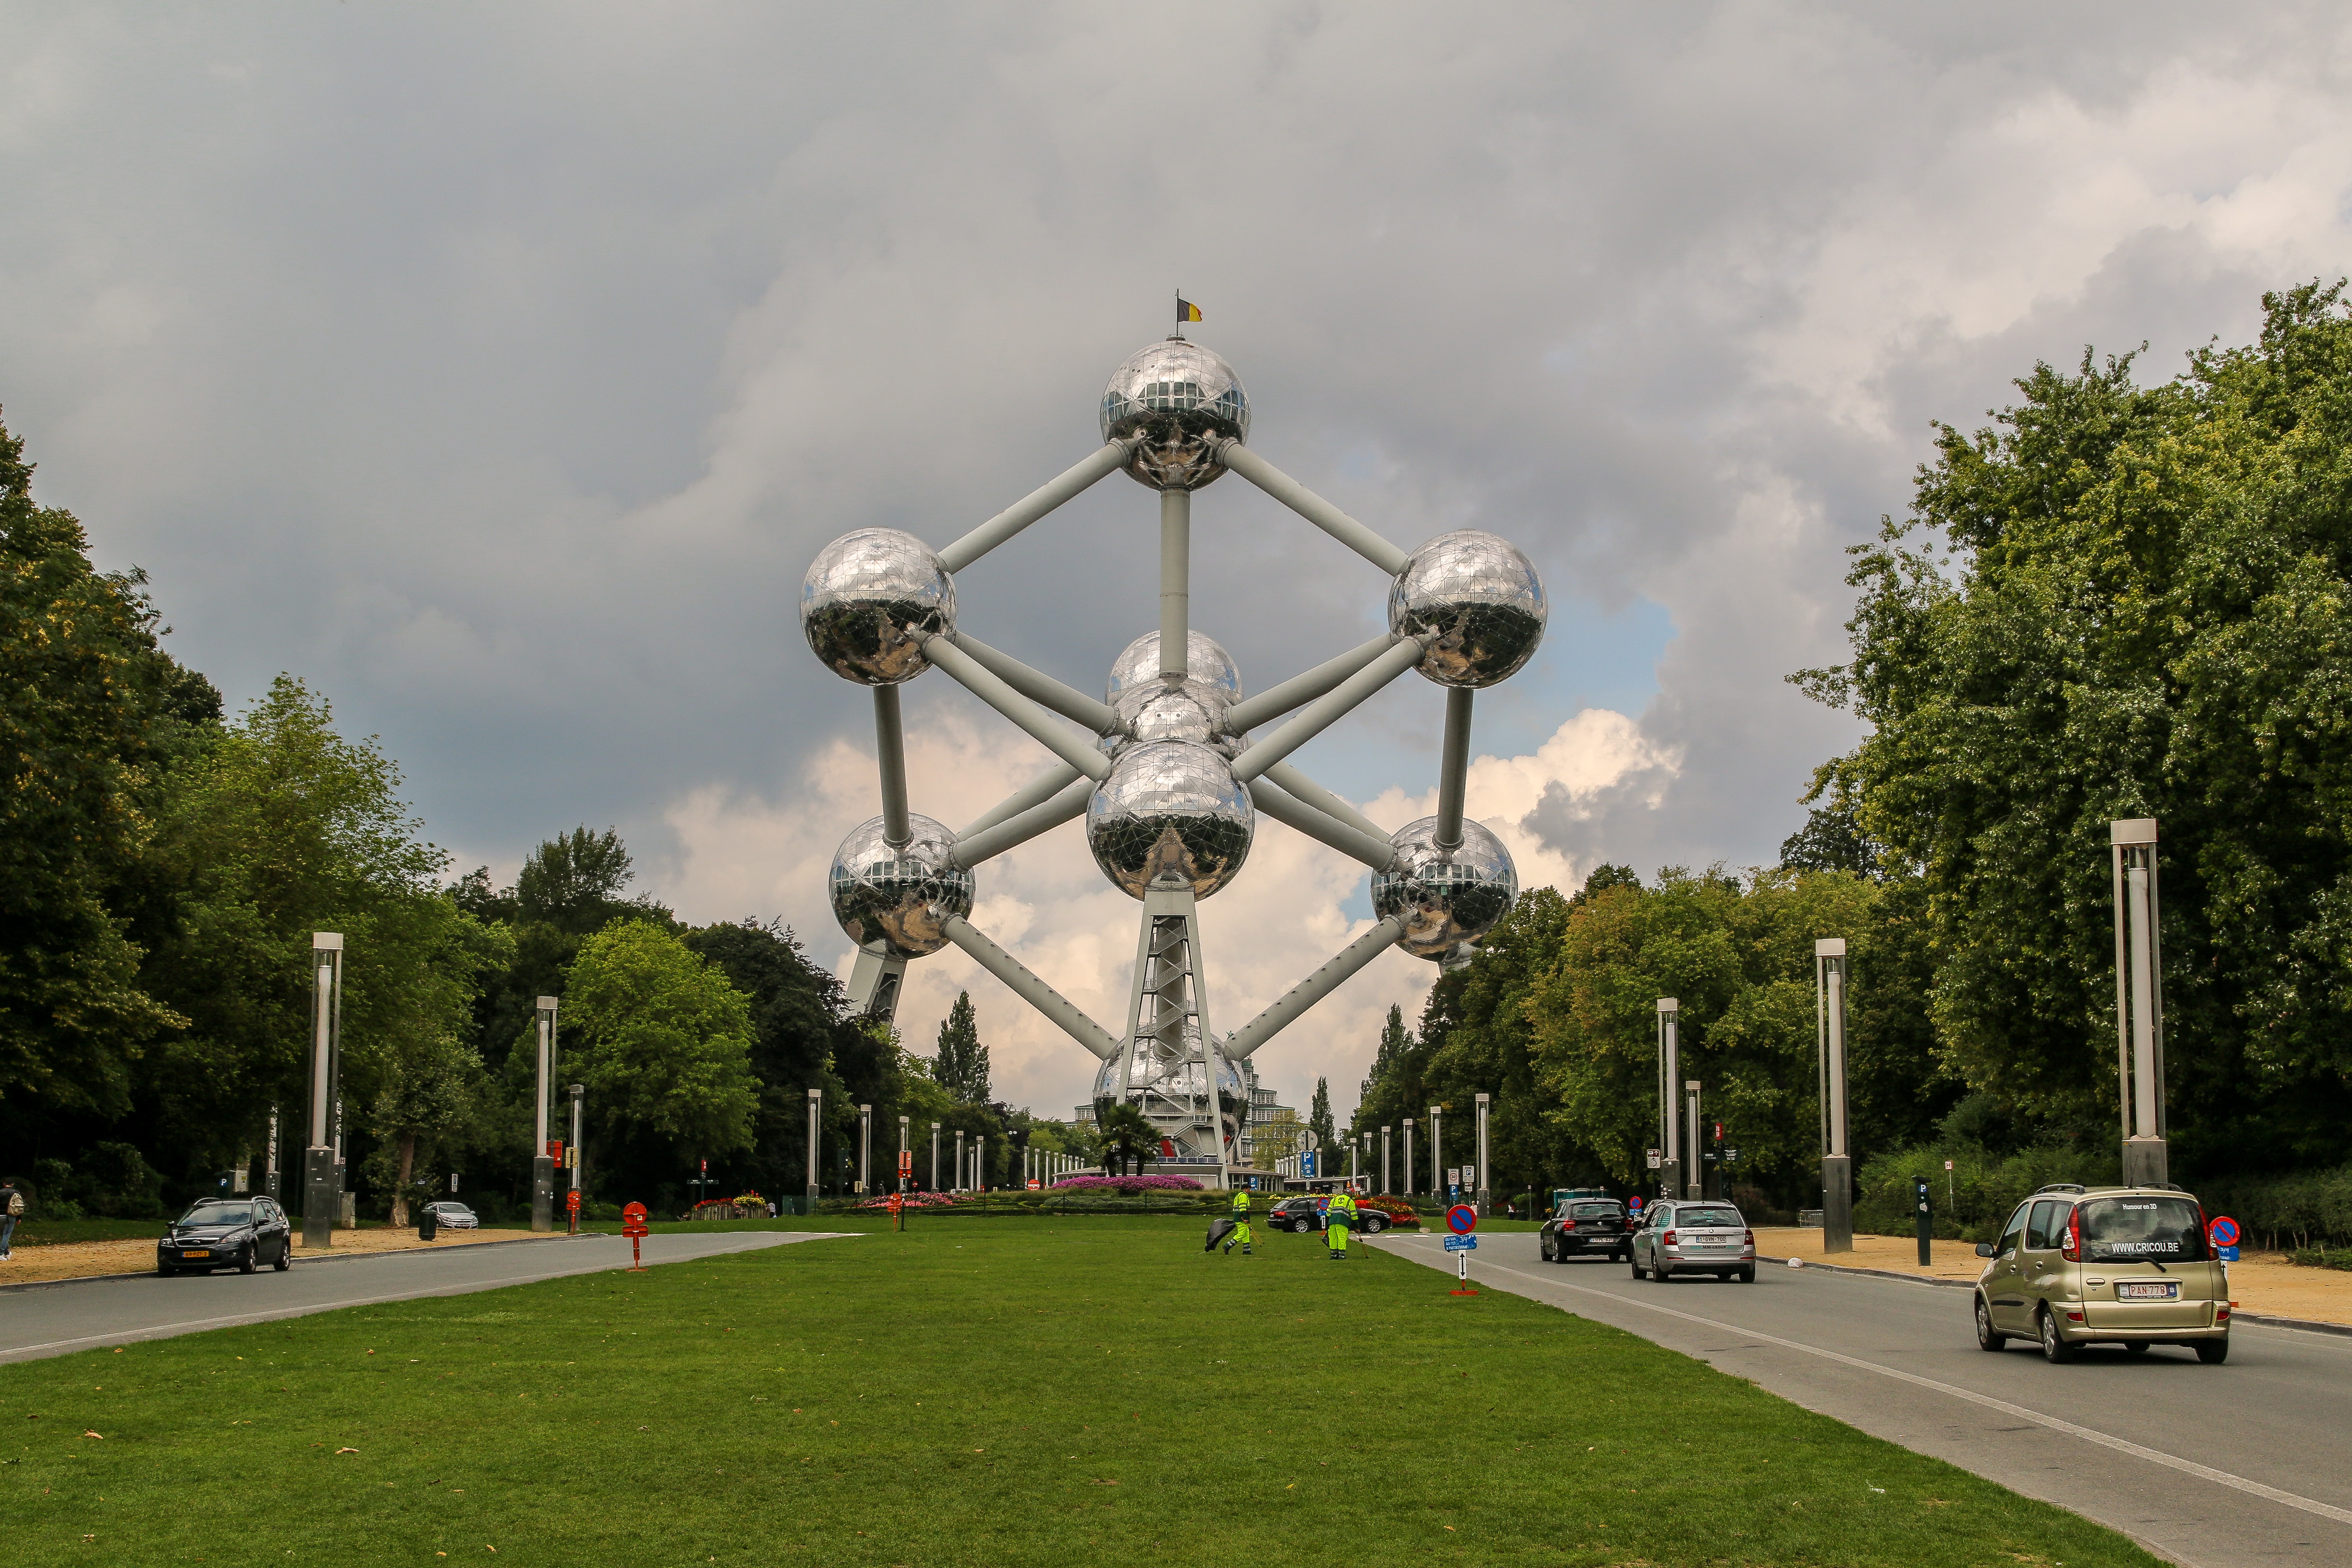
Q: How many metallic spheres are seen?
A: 9